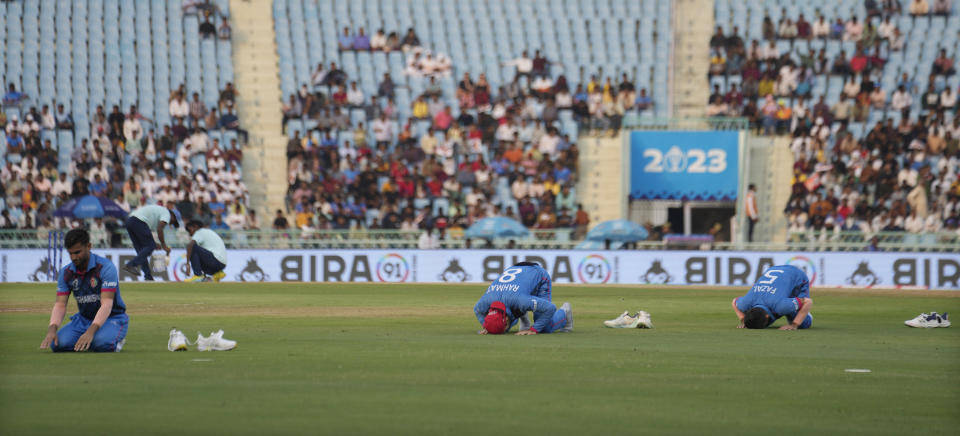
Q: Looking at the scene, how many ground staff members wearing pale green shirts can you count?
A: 2